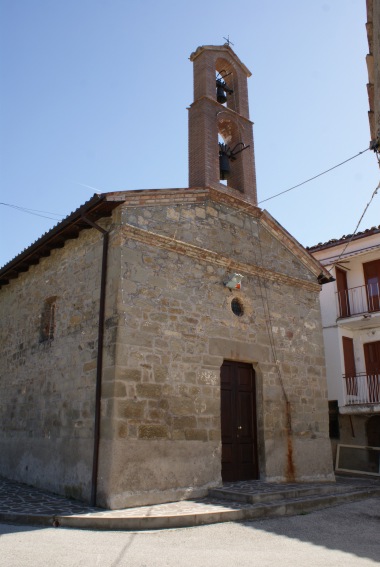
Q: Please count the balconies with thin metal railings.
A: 2